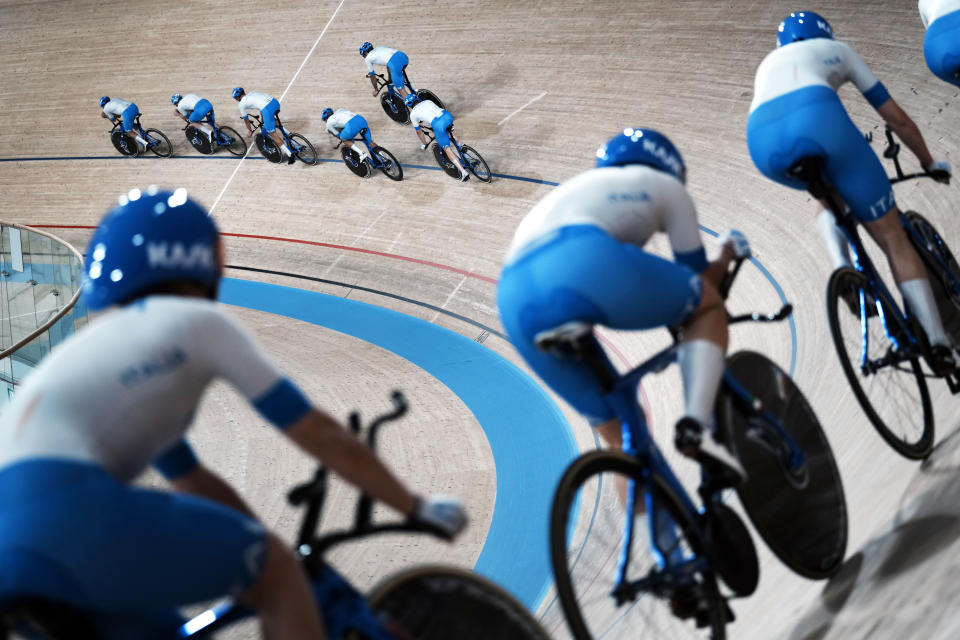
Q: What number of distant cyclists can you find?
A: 6